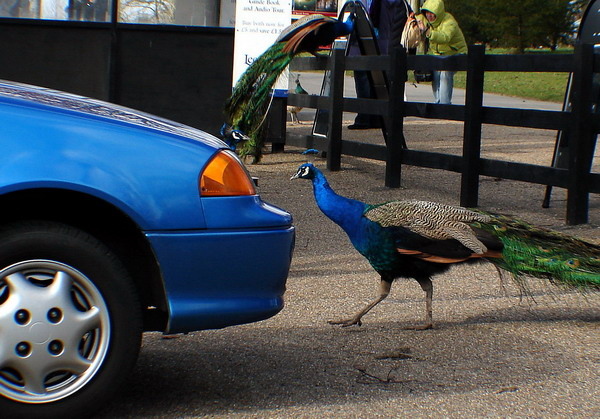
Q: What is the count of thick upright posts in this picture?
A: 4